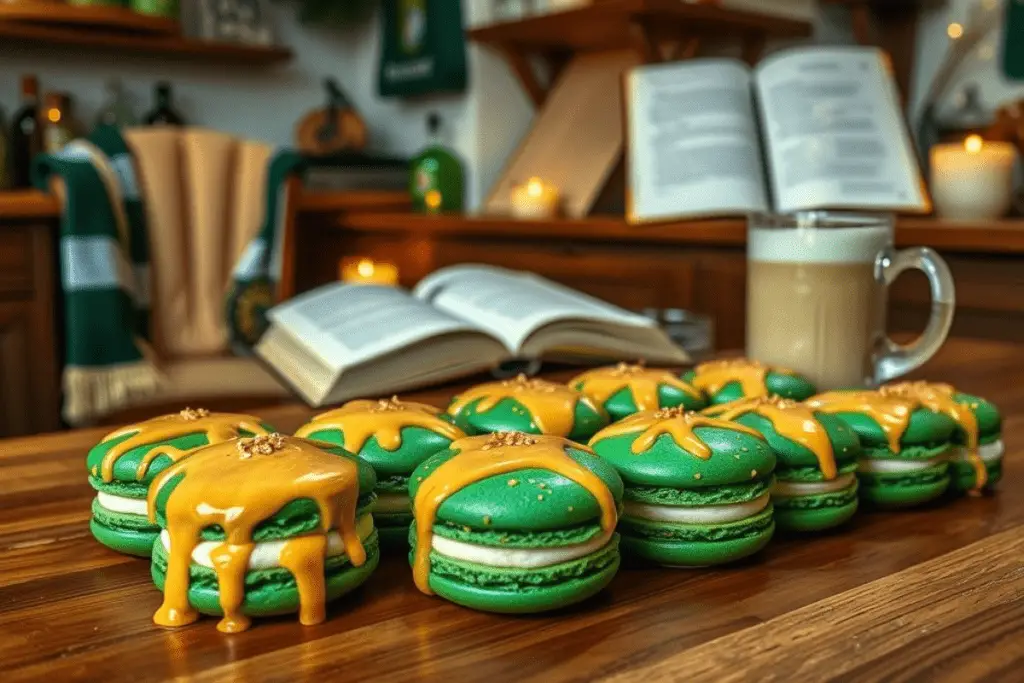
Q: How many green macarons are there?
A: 11